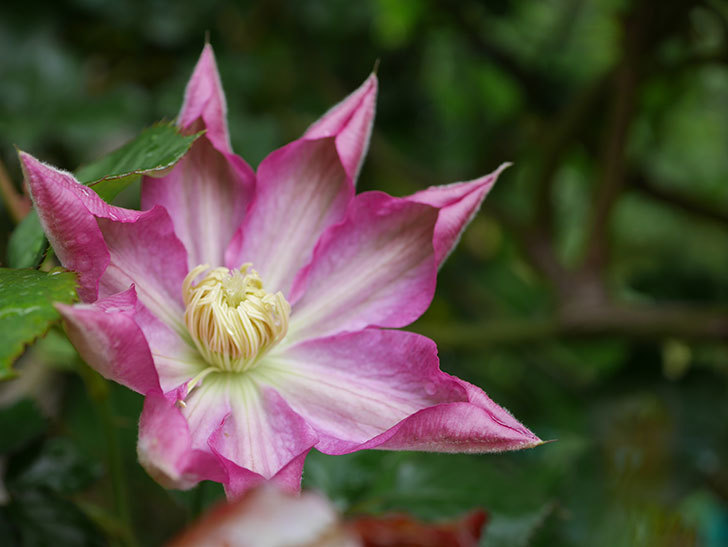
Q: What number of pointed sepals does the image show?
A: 8